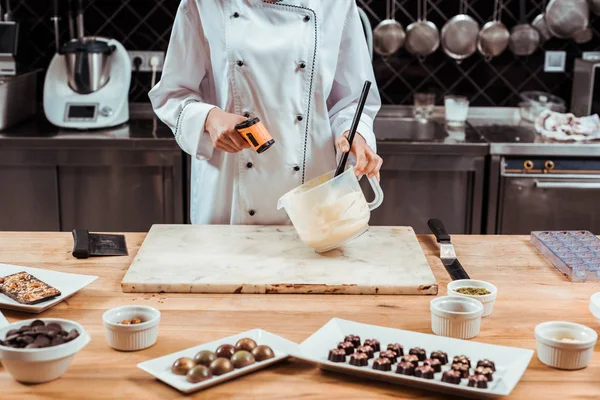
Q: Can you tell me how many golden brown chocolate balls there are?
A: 8